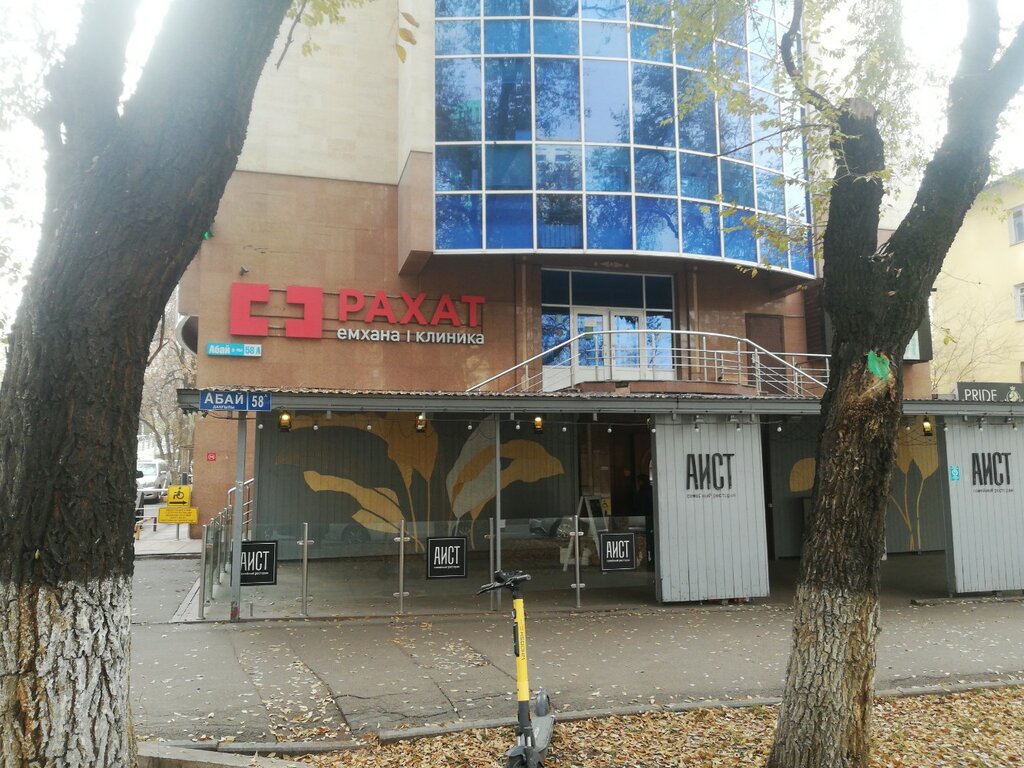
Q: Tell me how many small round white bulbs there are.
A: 15